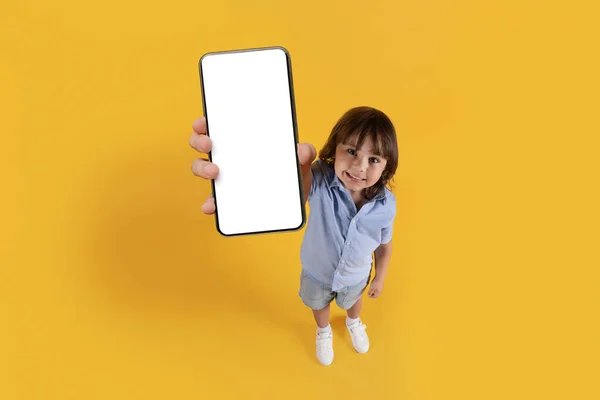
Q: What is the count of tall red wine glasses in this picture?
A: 0